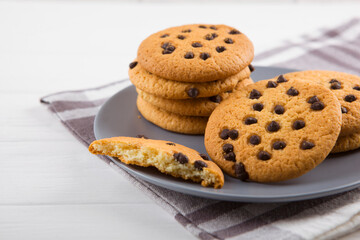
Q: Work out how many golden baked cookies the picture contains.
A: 8